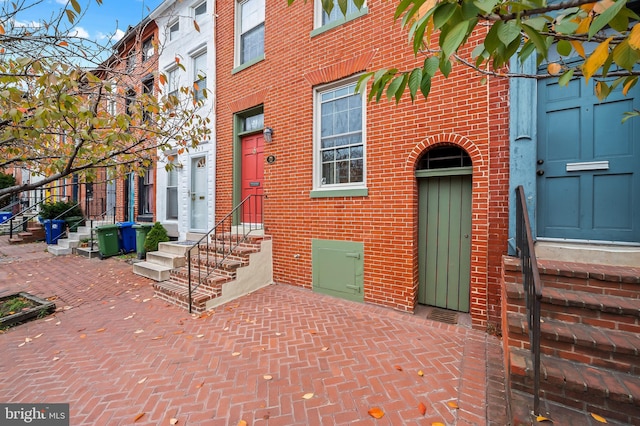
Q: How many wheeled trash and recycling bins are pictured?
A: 6